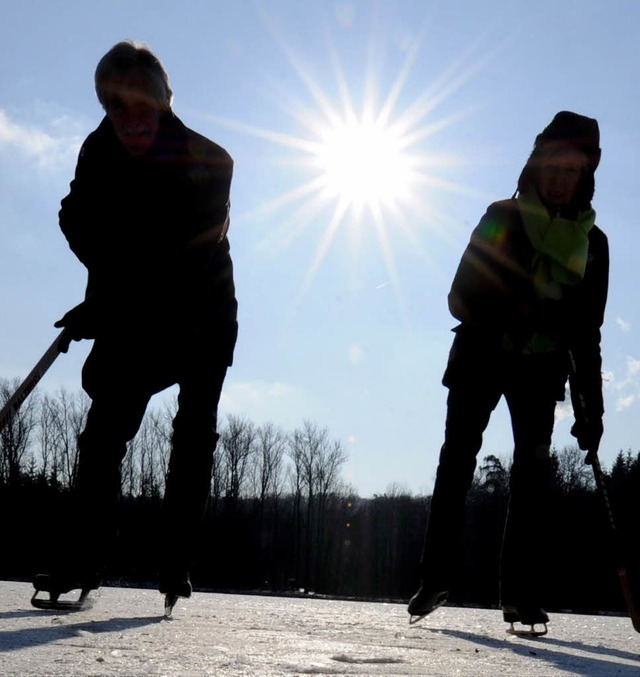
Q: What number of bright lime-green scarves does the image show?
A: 1